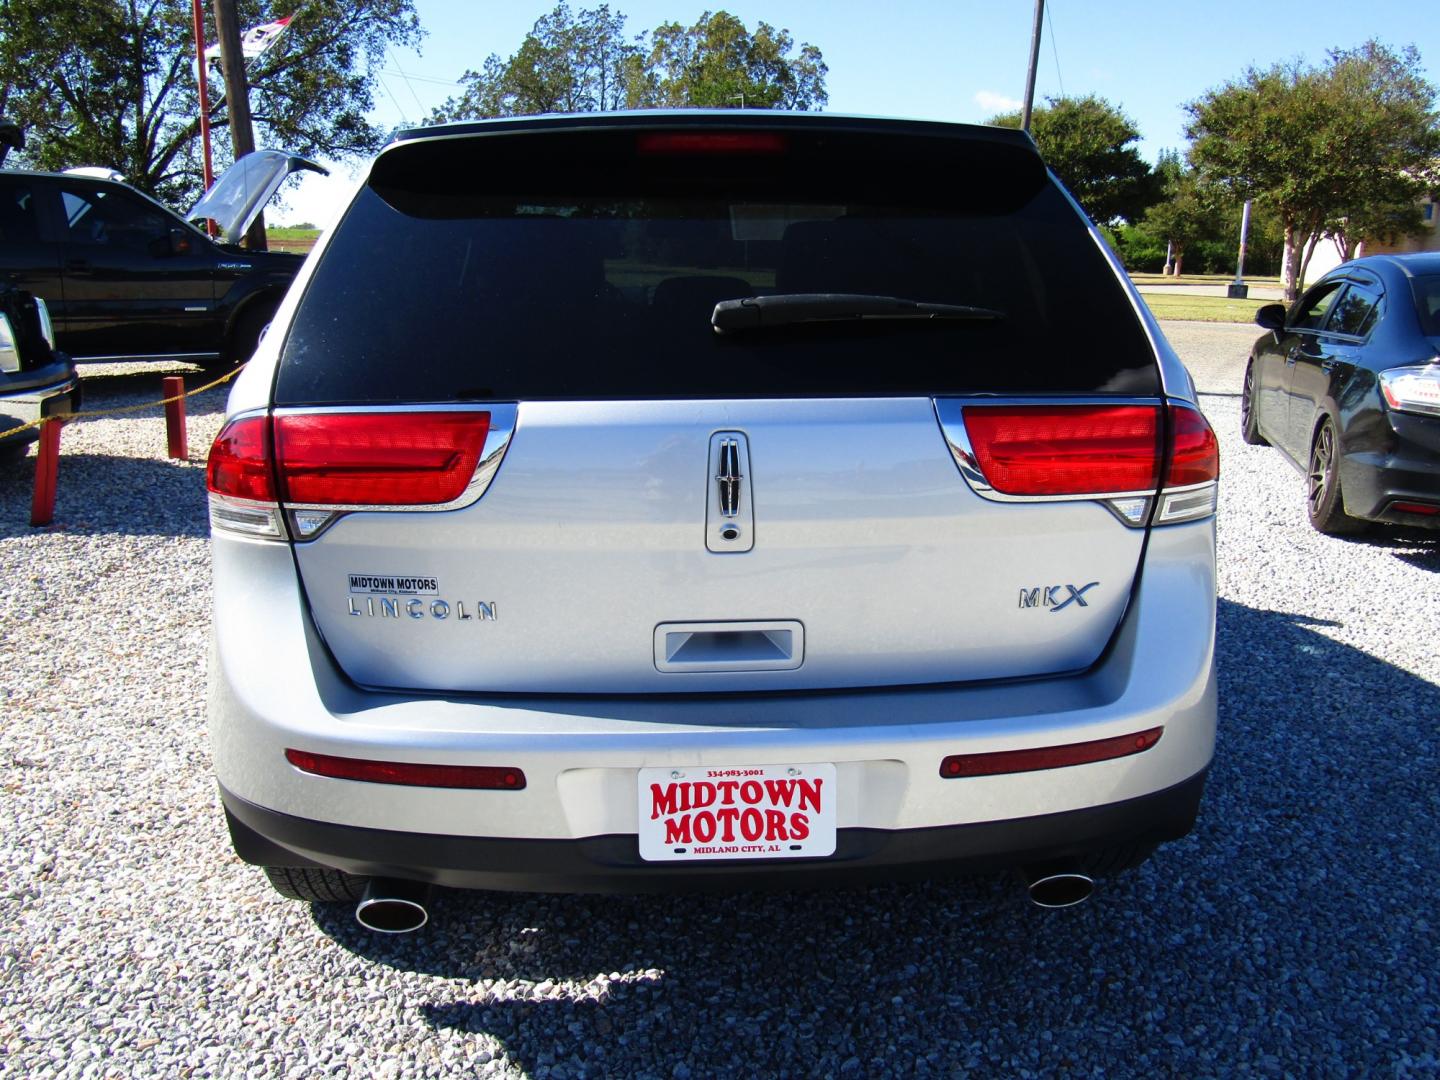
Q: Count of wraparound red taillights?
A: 2